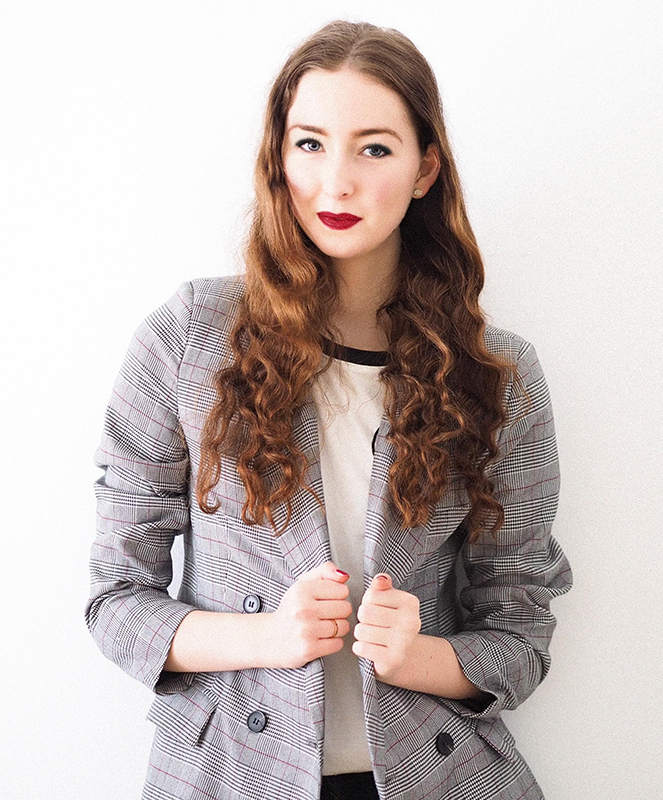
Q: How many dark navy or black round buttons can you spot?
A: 3